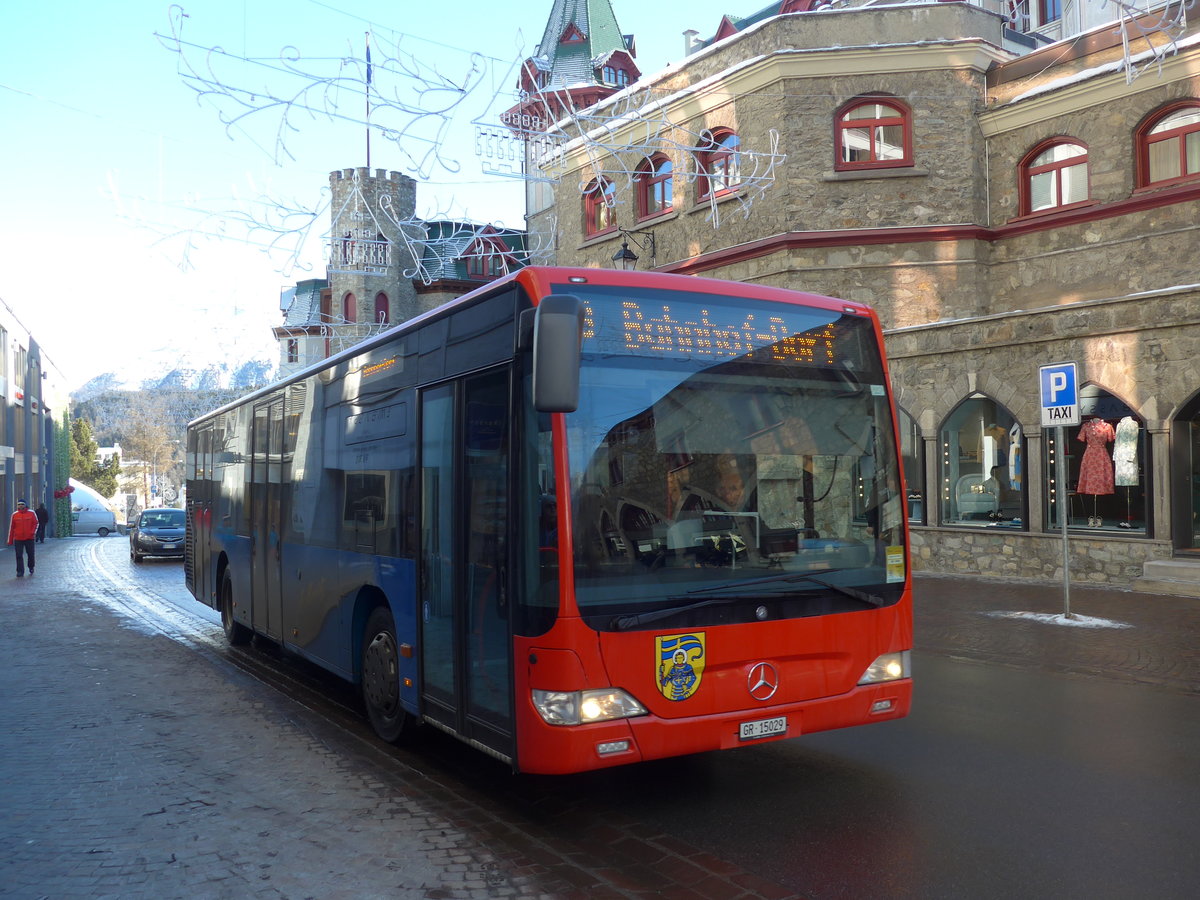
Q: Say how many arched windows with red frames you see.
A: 6